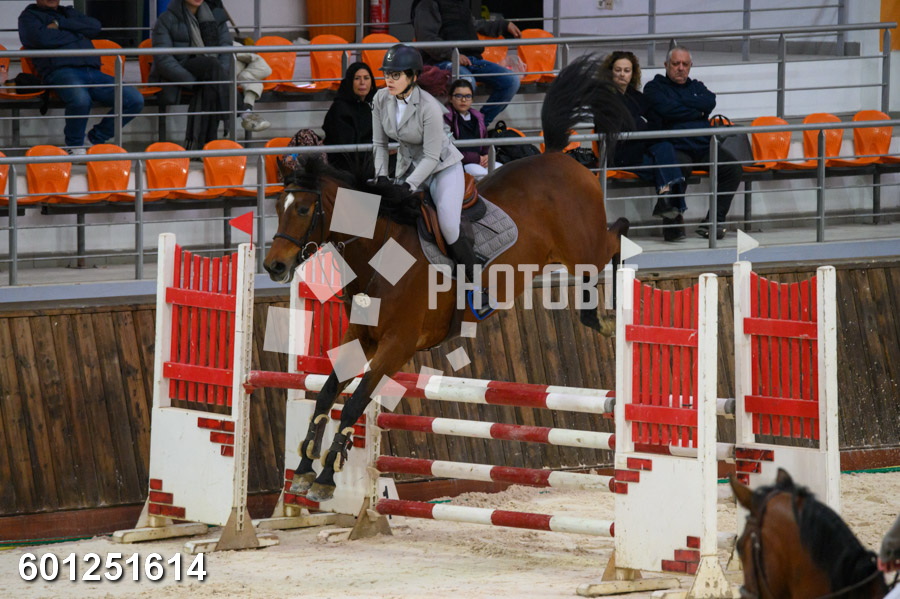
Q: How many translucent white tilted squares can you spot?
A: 10